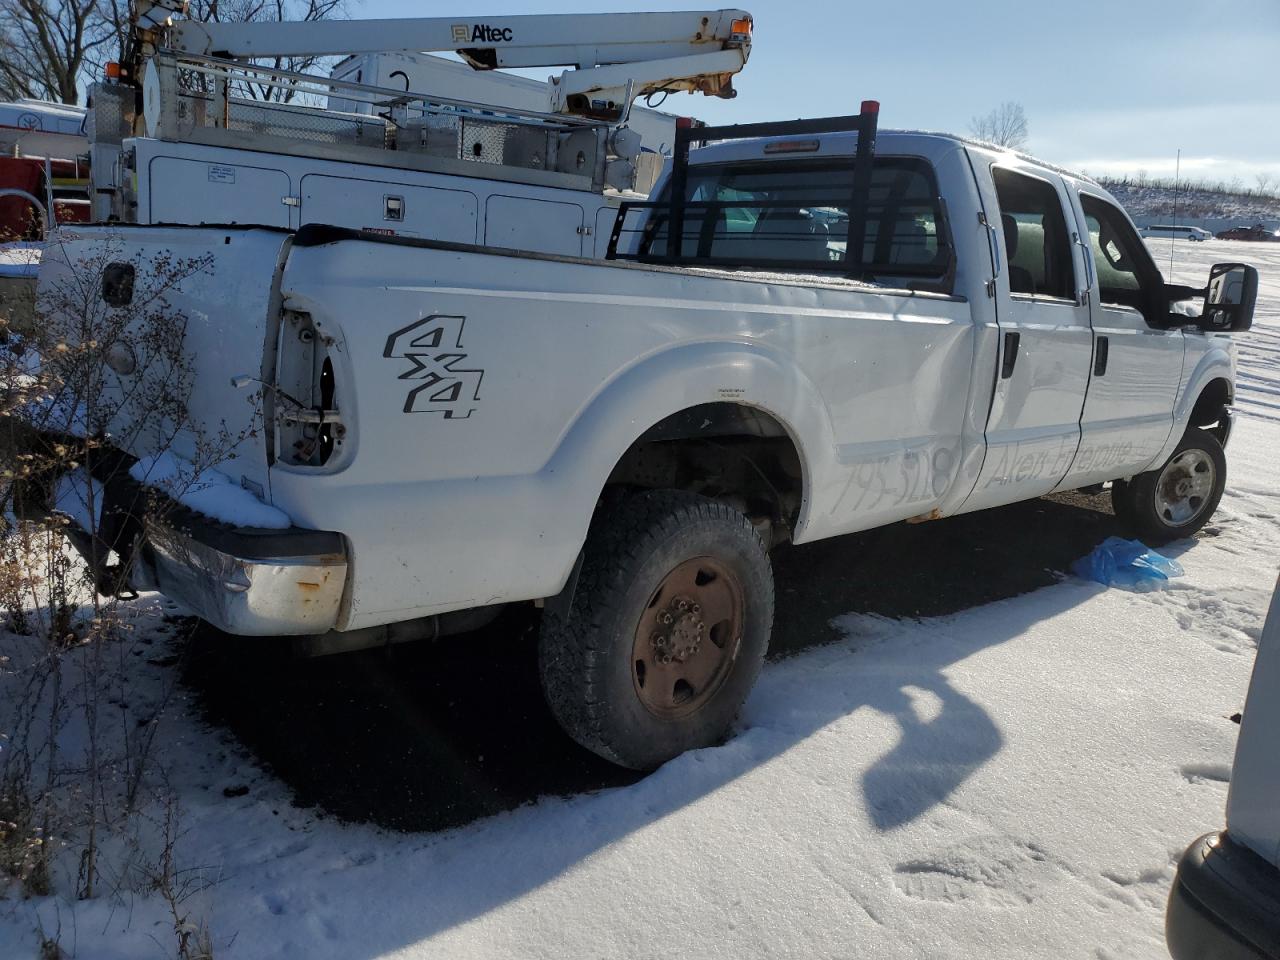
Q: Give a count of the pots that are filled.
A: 0